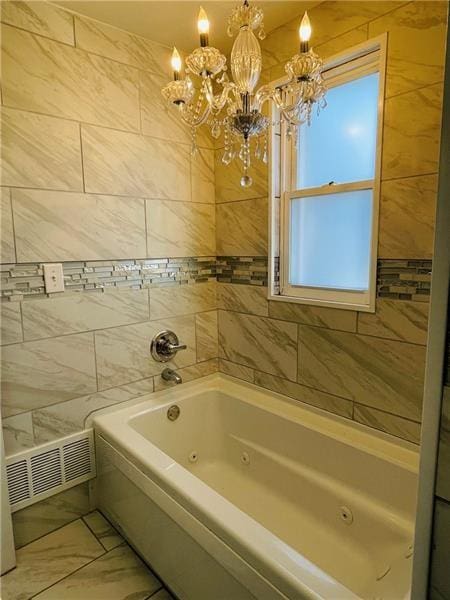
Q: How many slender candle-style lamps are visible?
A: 3